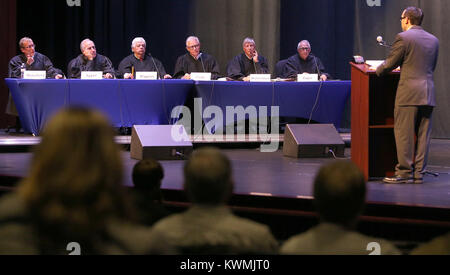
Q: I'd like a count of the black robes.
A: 6